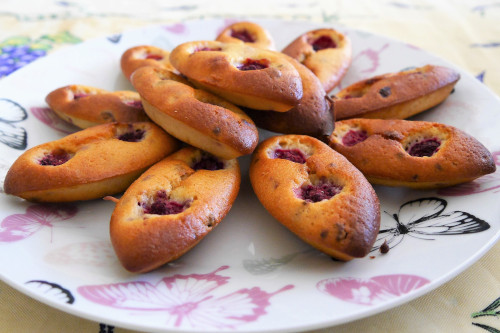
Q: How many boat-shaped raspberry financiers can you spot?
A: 12